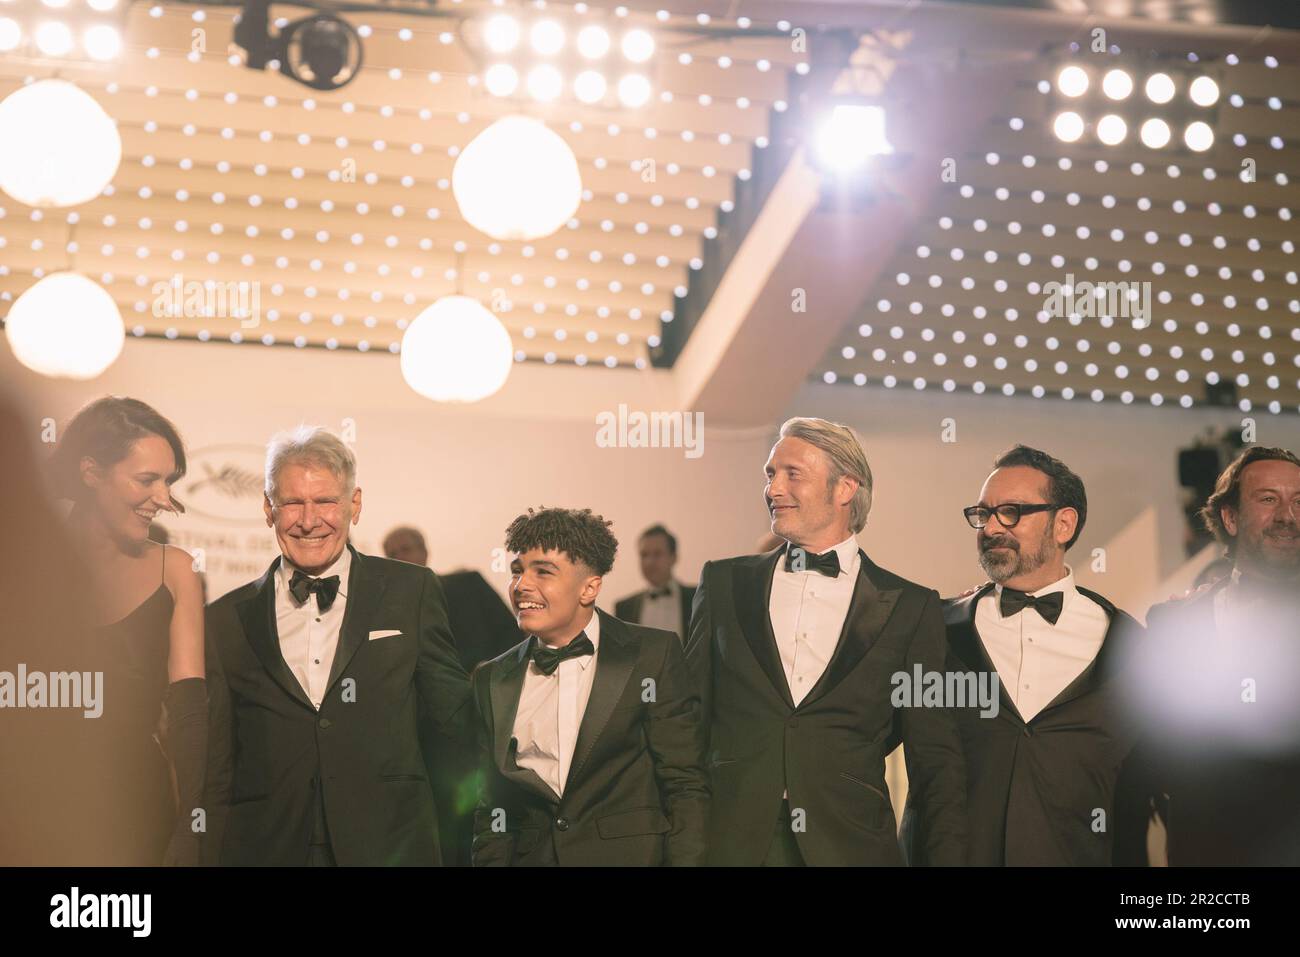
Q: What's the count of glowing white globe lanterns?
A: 4